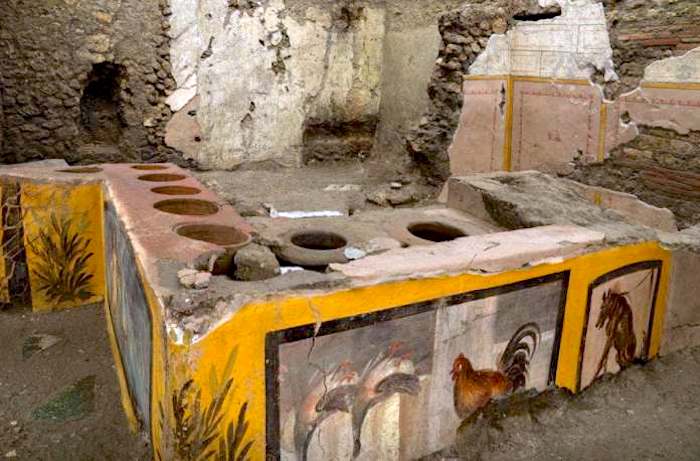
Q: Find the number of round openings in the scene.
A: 8